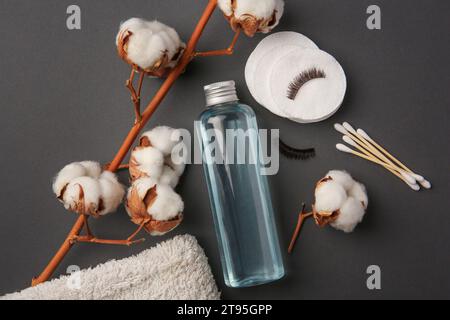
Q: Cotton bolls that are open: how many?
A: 6